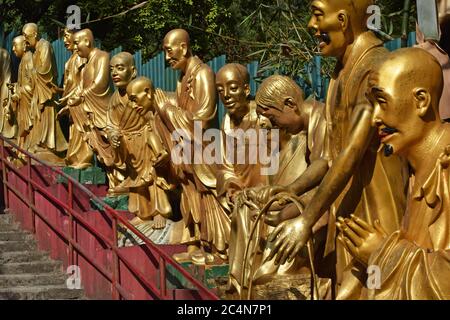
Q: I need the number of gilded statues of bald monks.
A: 11